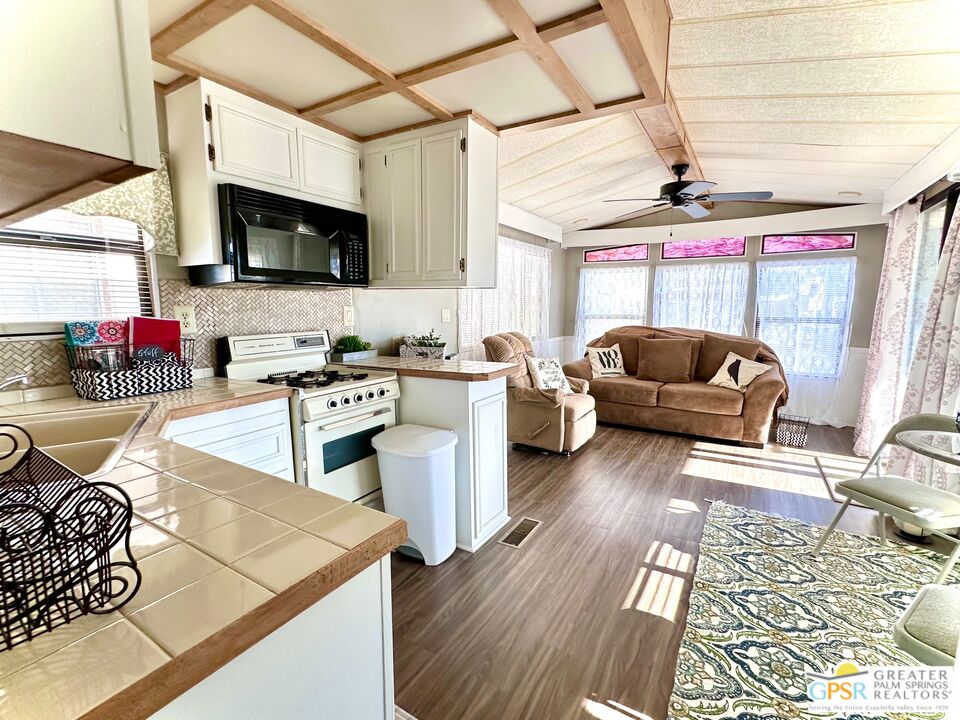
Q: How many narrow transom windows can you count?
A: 3